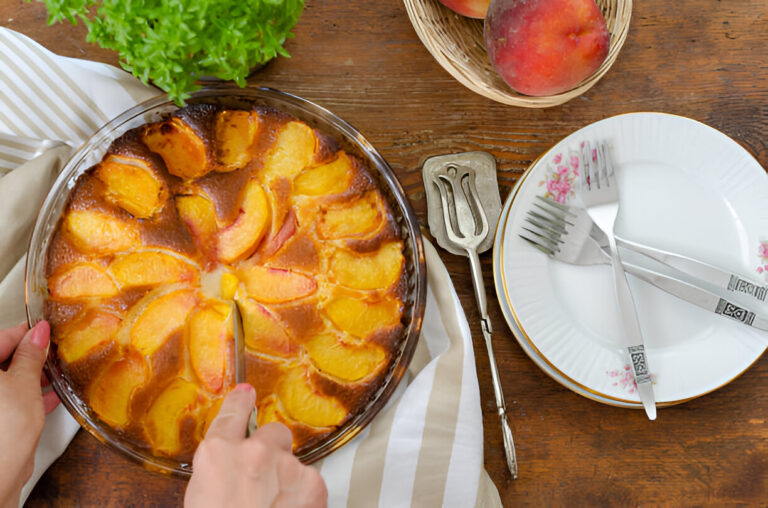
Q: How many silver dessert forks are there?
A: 3